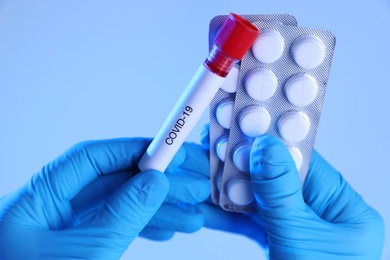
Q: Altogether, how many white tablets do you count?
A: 13